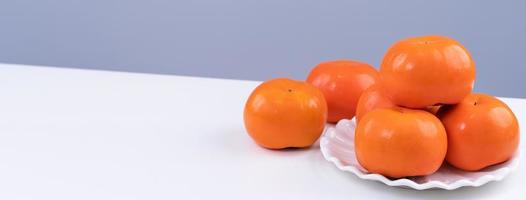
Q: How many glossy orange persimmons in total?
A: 6